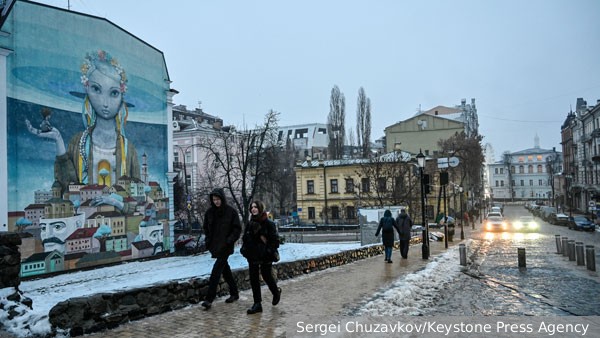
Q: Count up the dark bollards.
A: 7